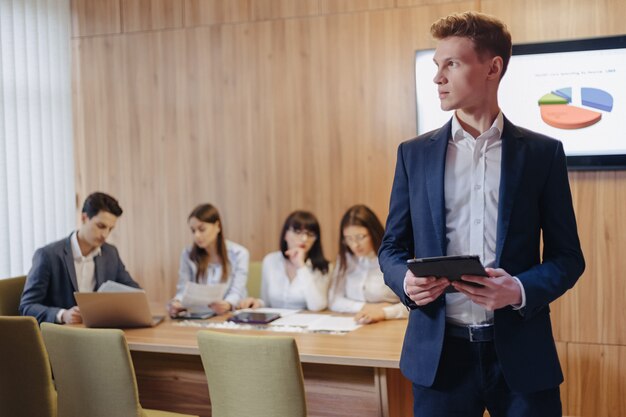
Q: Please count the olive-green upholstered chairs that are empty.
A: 3